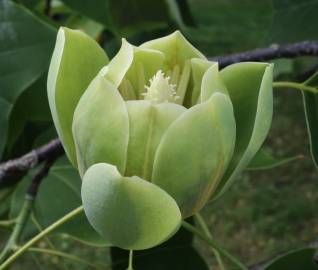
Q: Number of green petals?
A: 9